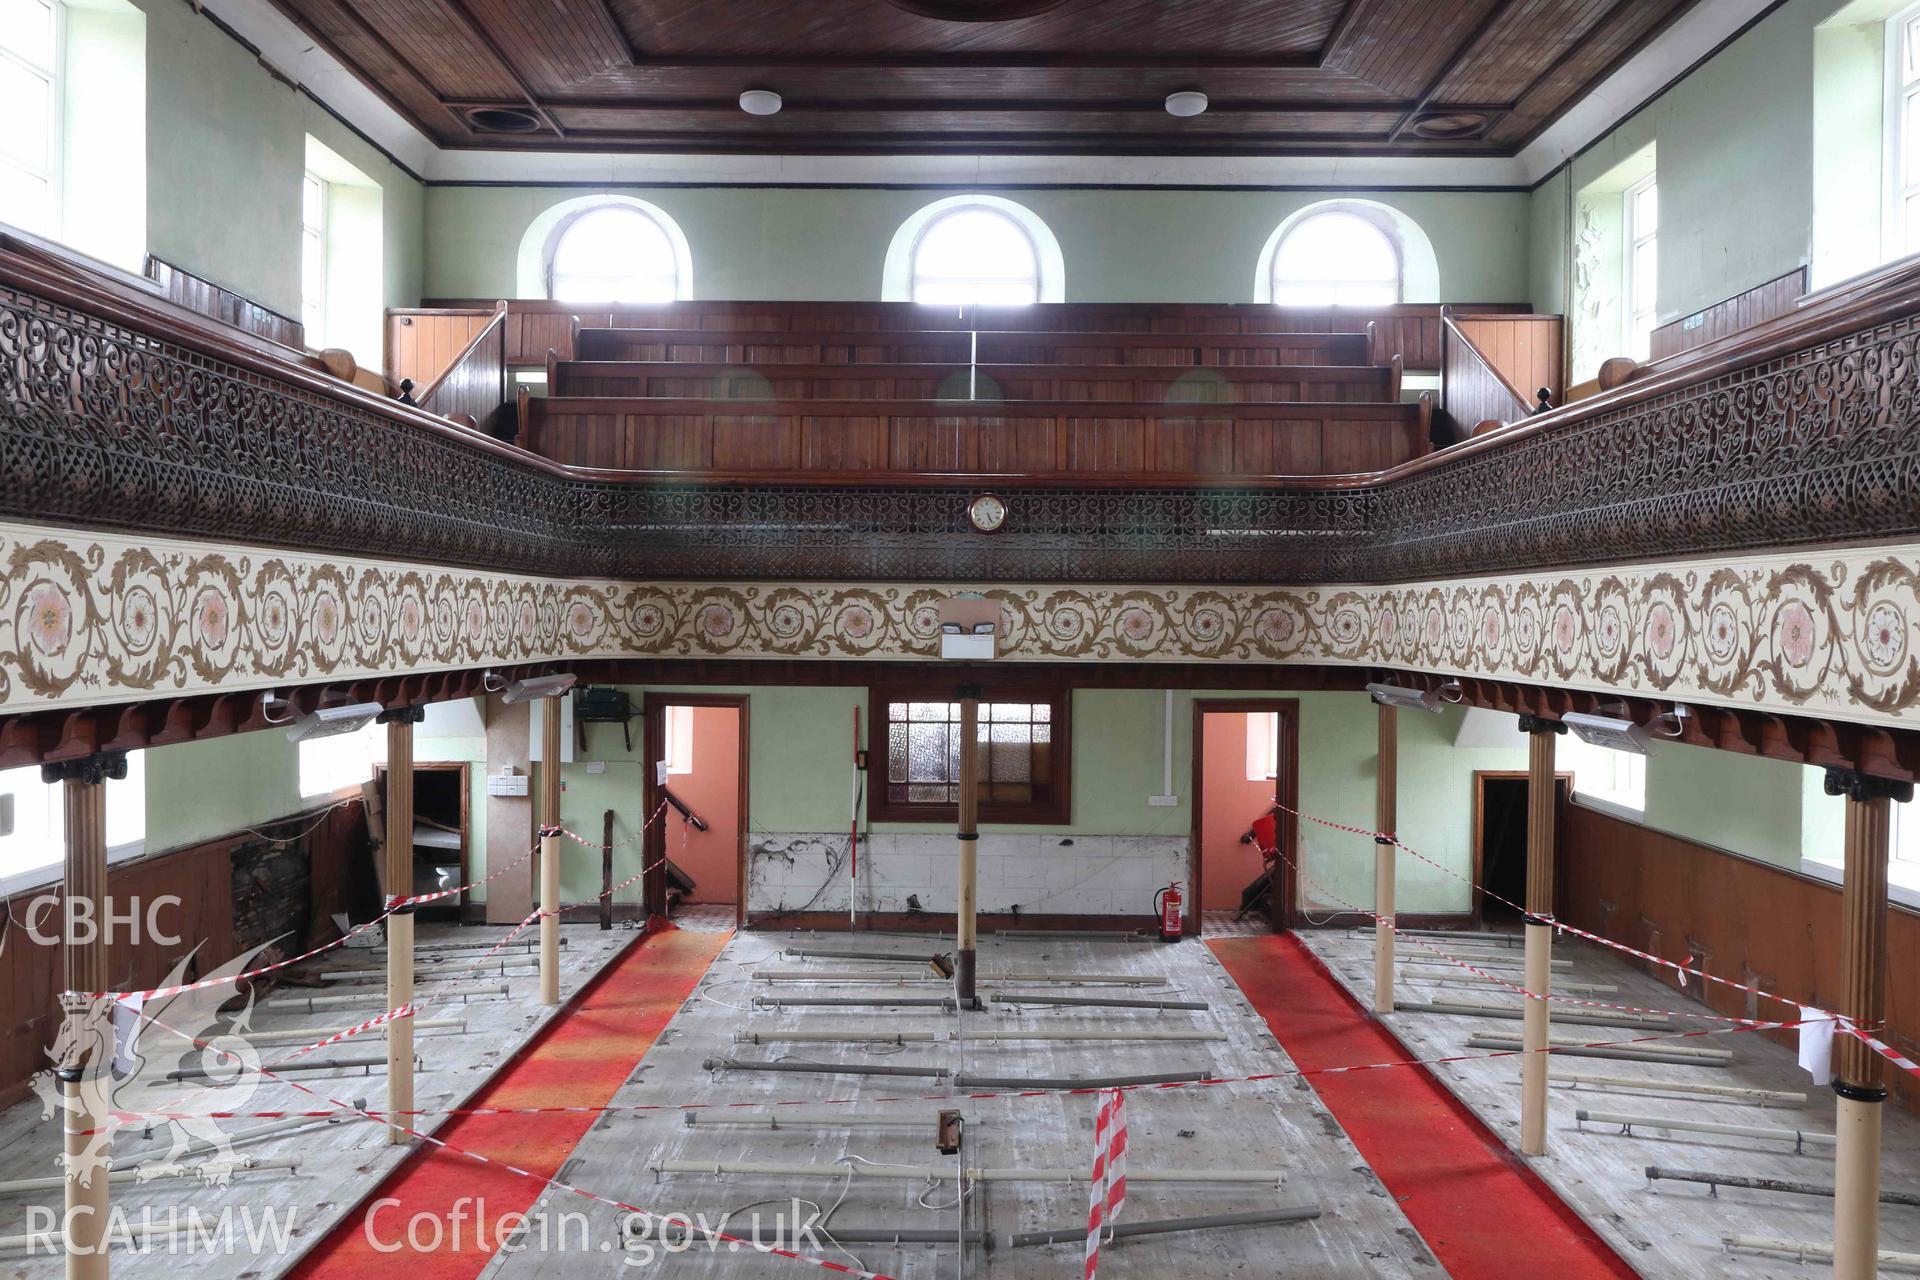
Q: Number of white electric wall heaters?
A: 4